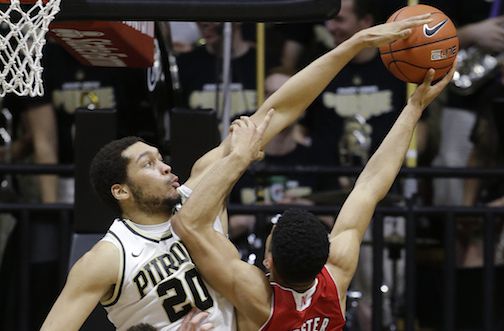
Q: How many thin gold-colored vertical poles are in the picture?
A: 2